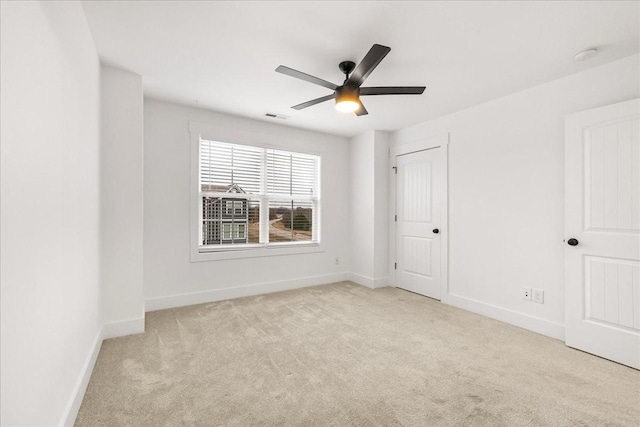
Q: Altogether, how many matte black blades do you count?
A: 5